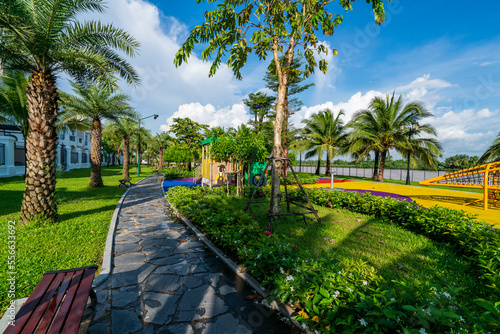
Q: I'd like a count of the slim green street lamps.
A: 1